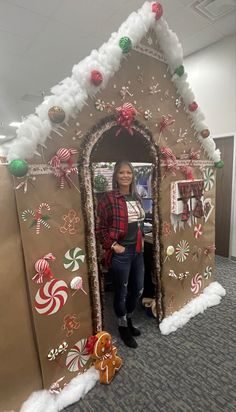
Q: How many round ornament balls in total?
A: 9